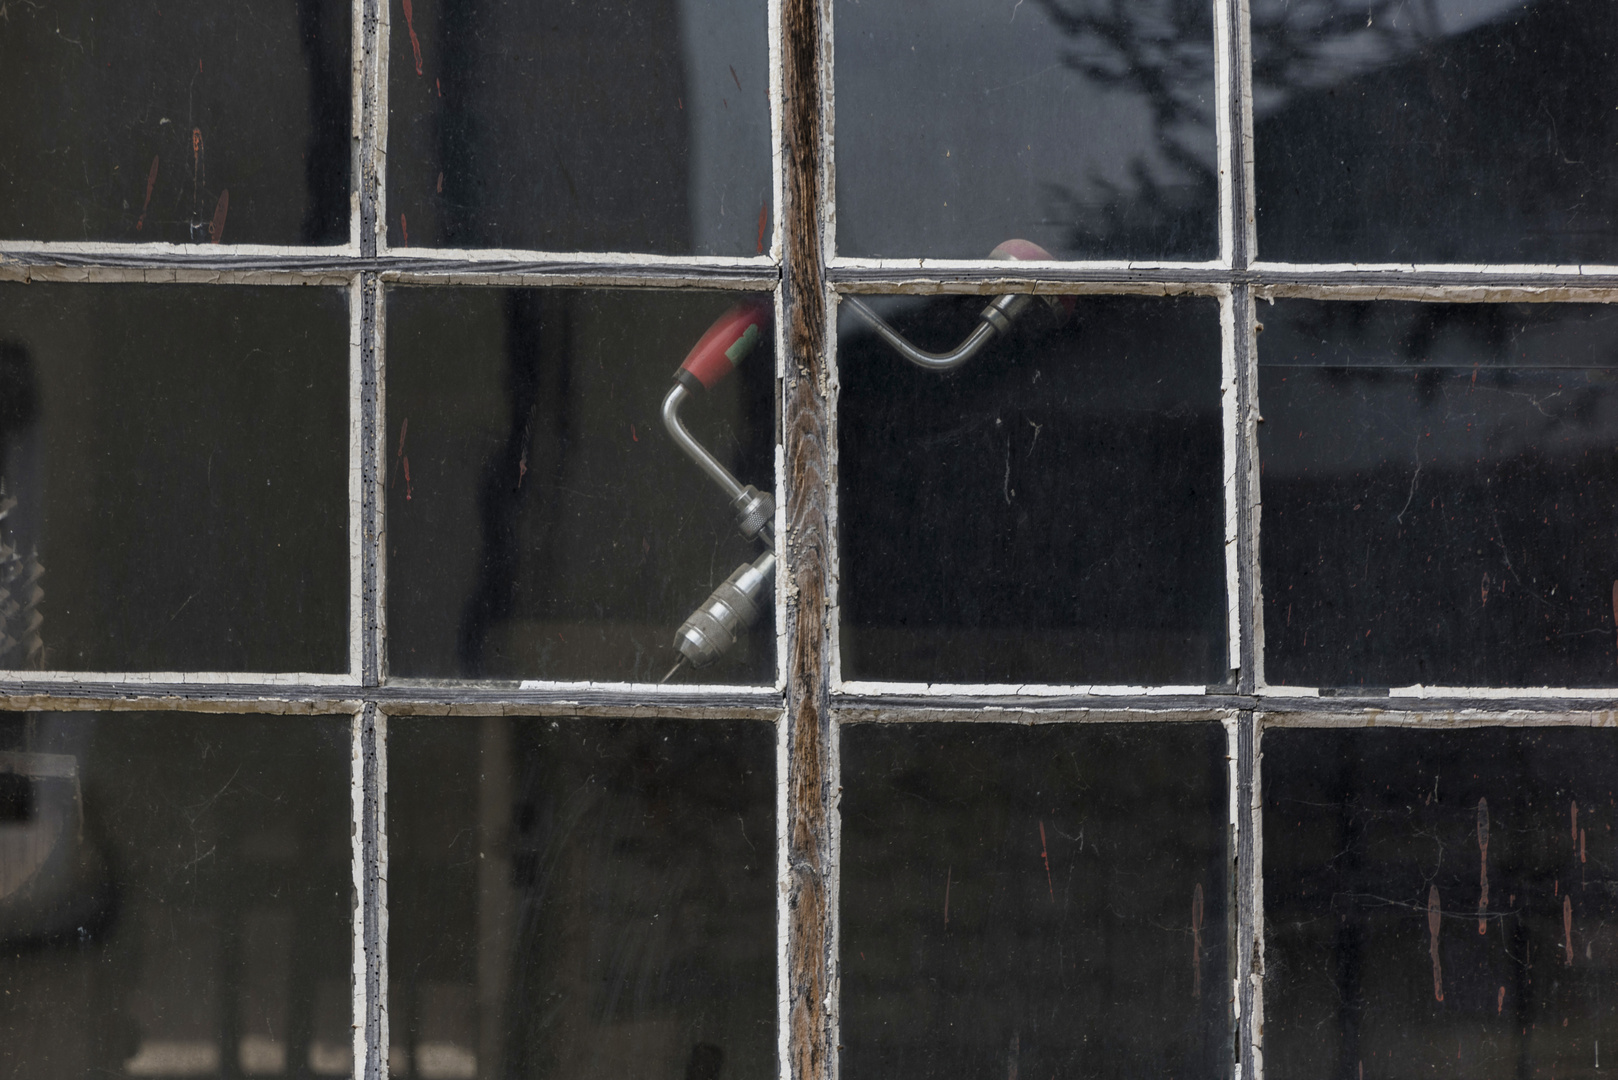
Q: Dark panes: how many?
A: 12